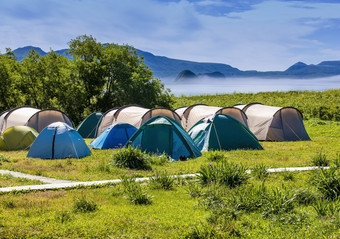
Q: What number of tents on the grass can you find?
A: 10